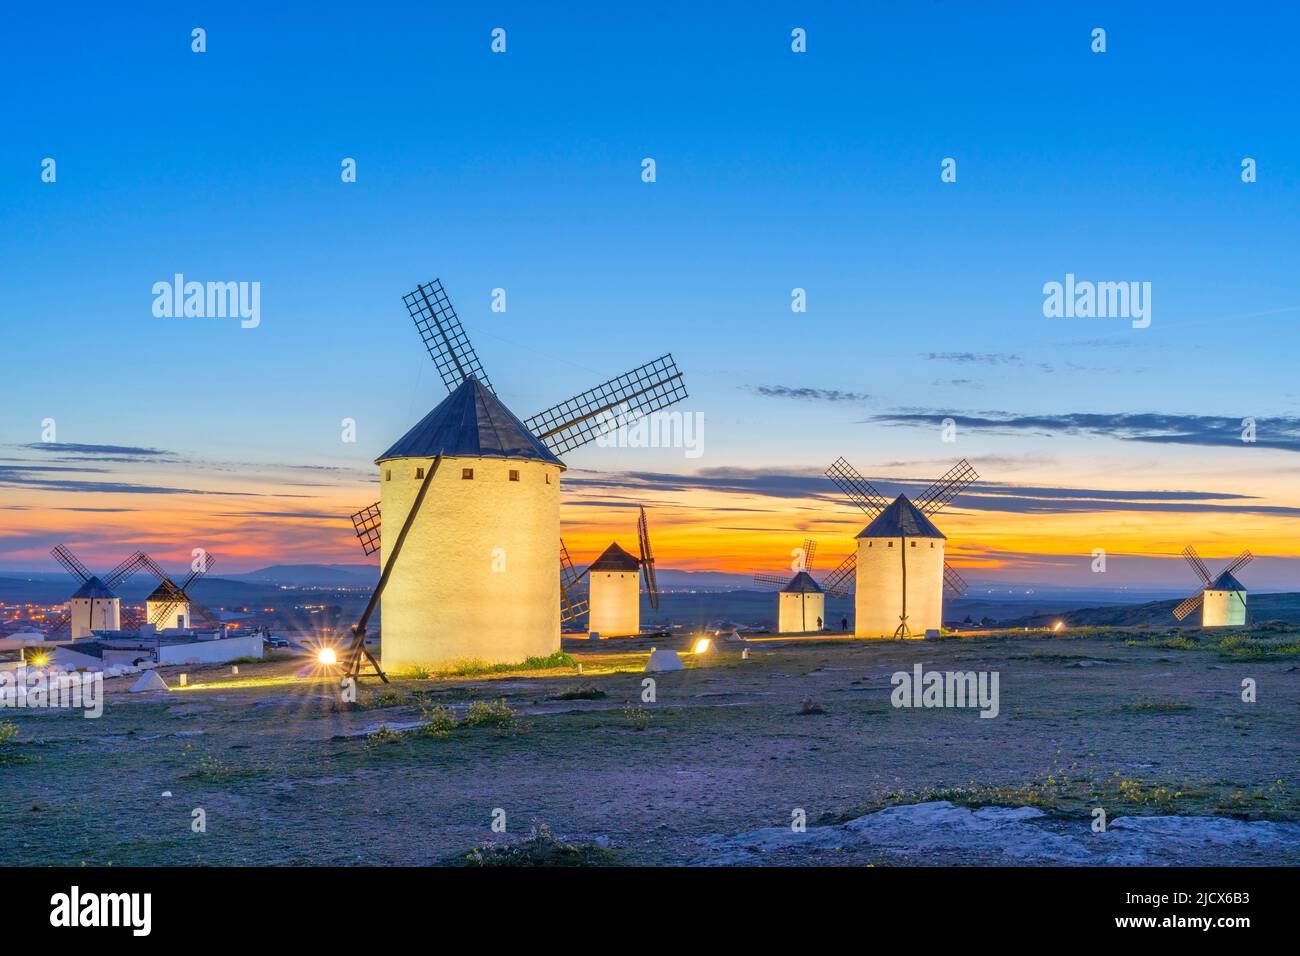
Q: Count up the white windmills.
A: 7